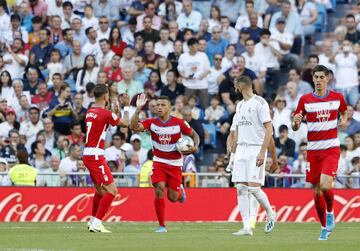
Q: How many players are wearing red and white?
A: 3